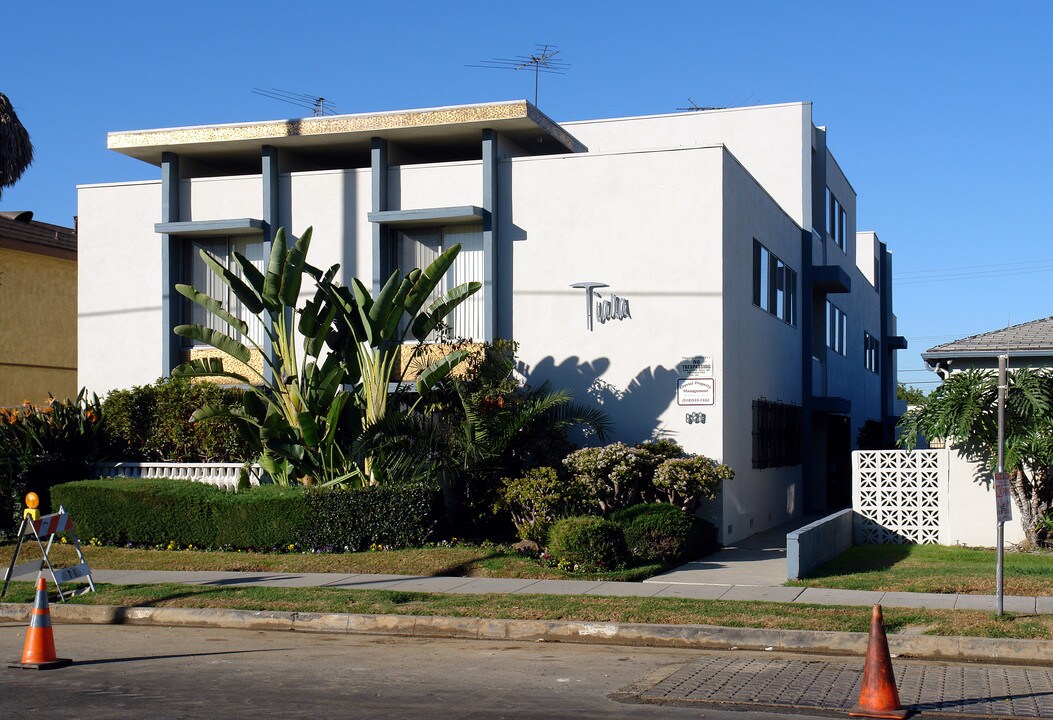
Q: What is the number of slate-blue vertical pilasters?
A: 4